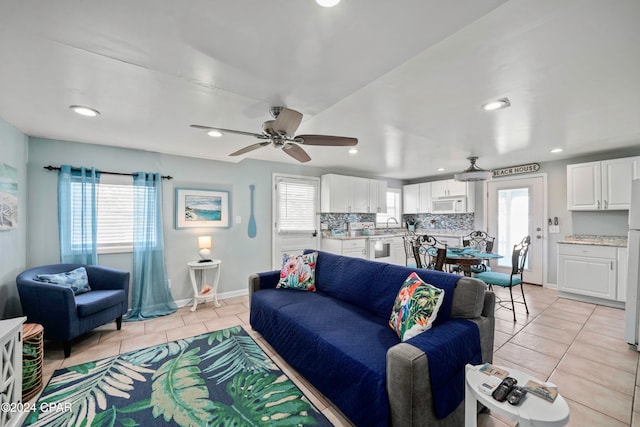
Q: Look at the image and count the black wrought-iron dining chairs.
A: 4